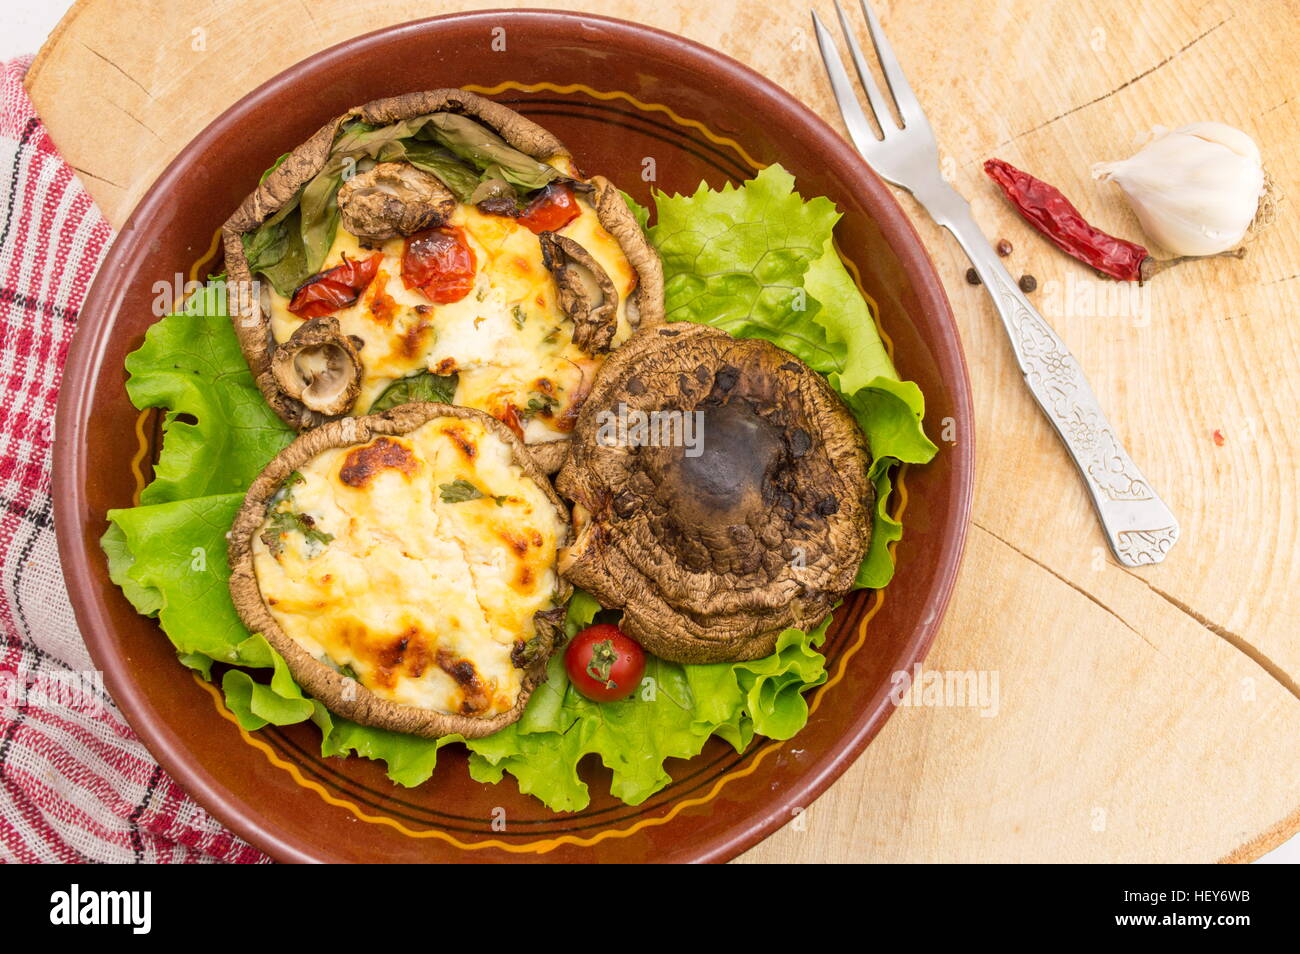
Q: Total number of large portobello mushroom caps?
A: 3